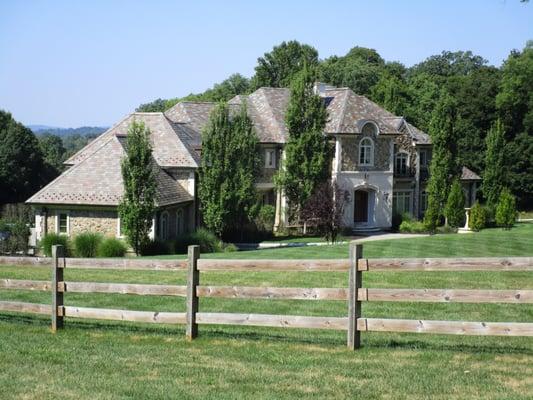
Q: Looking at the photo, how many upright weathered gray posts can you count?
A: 3